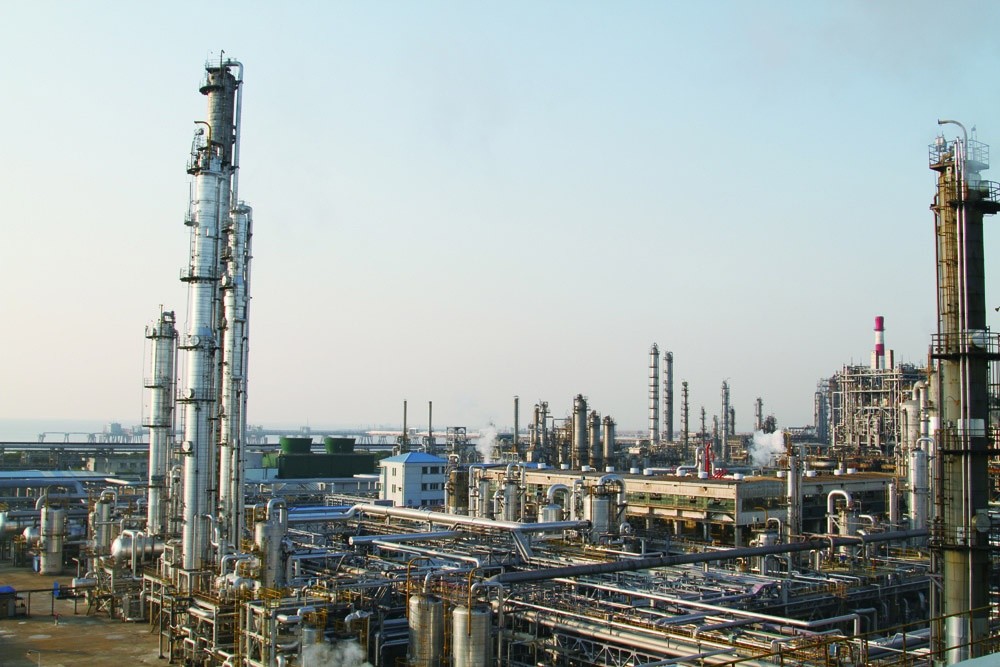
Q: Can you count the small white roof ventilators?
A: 13